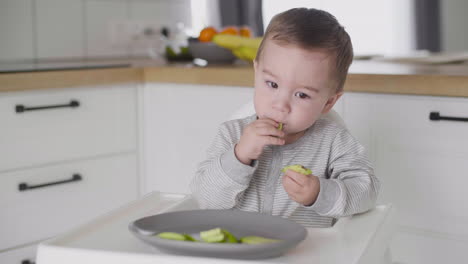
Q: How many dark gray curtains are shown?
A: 2